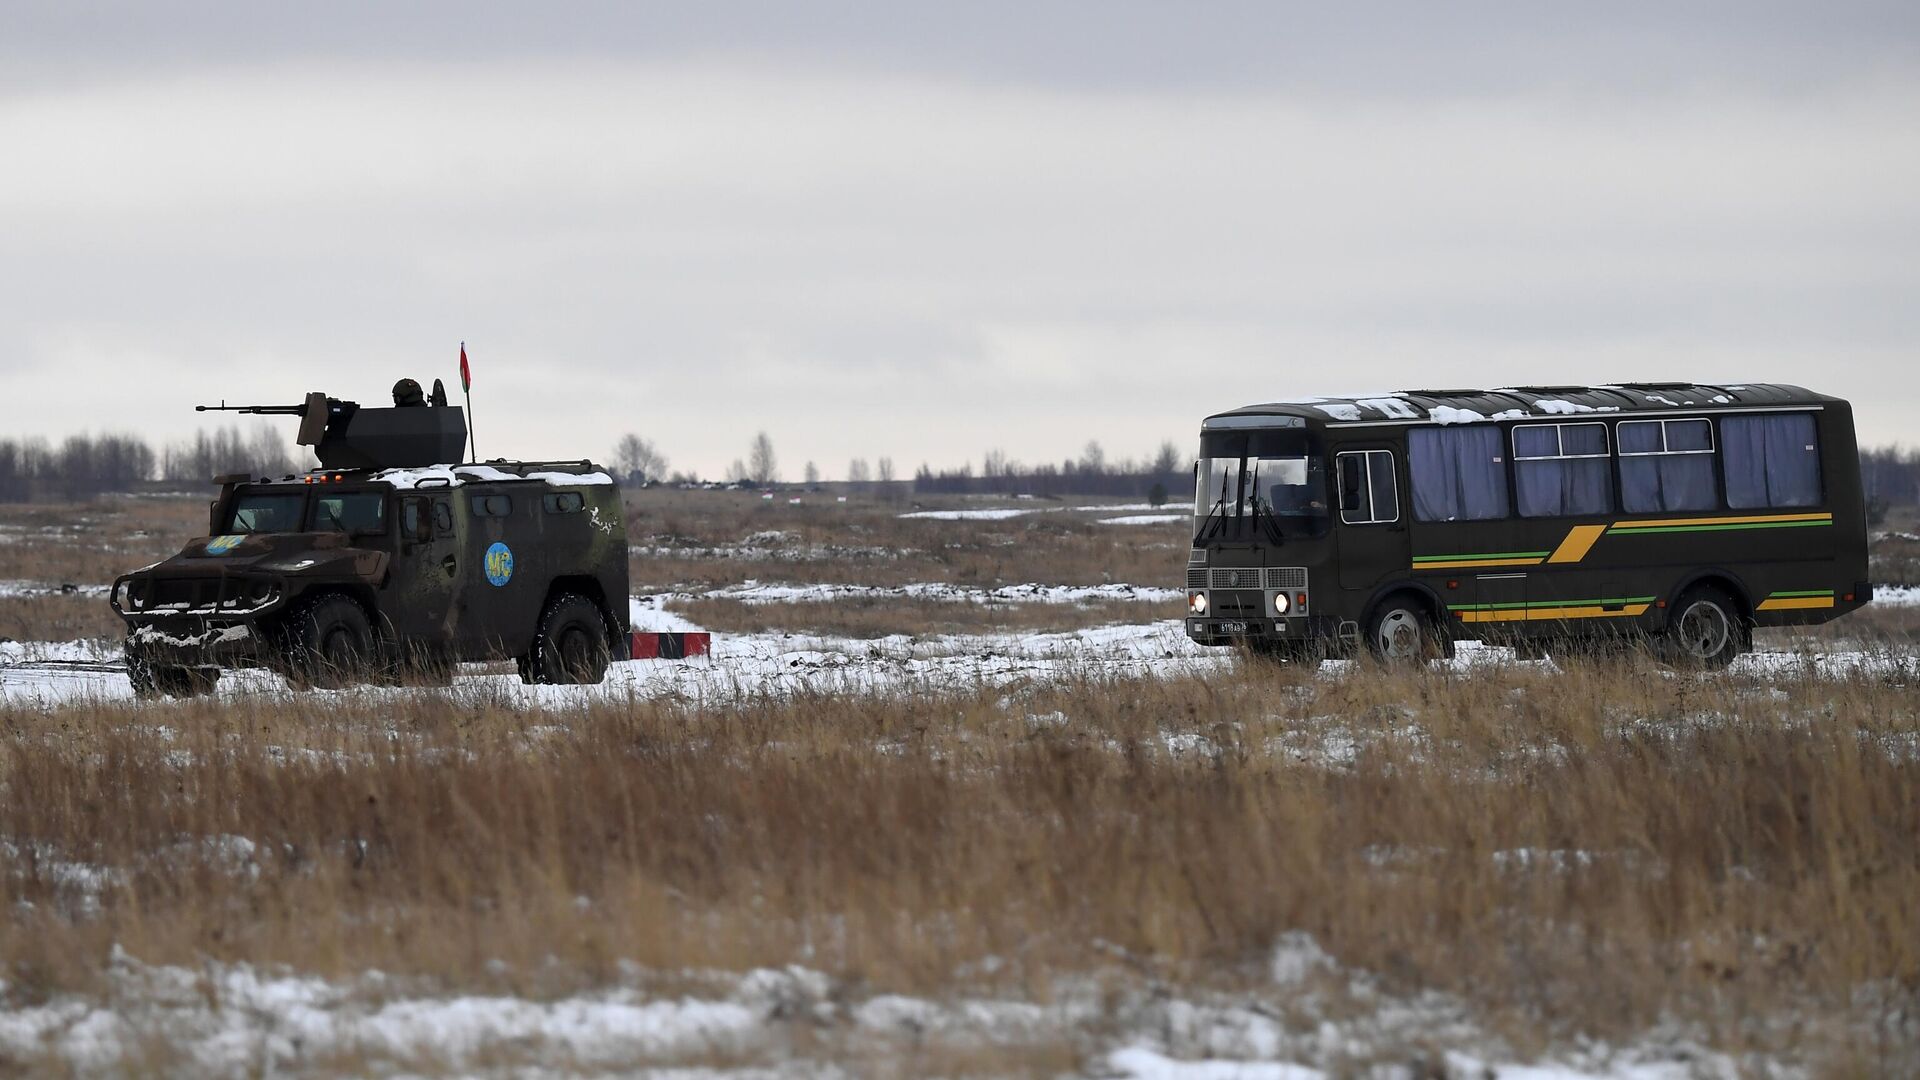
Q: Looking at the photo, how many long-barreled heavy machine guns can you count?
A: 1